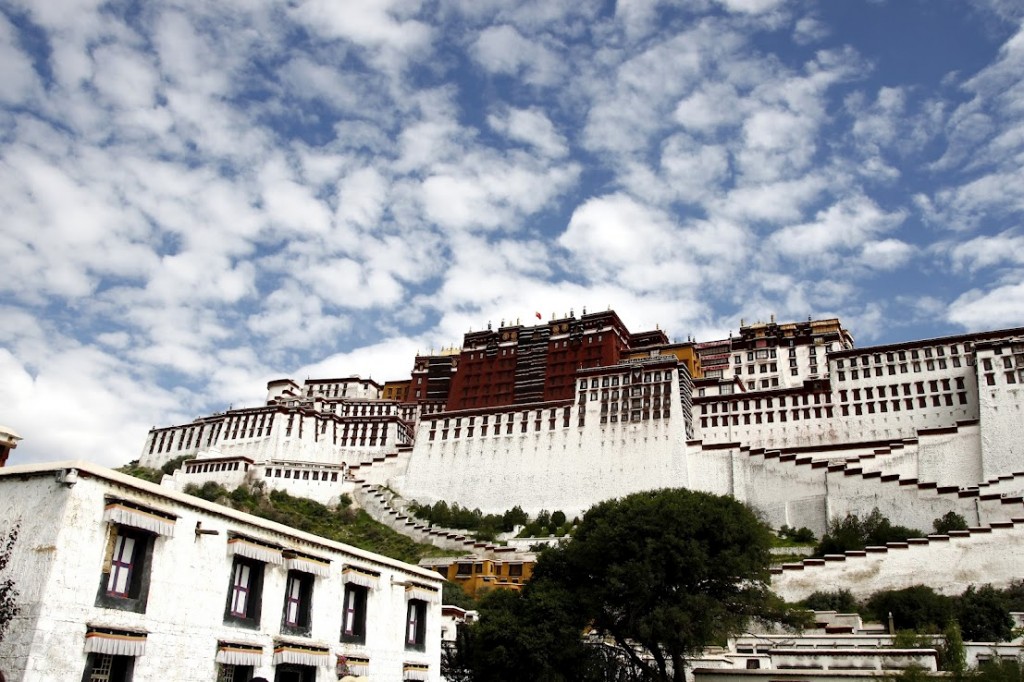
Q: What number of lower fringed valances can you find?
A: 5